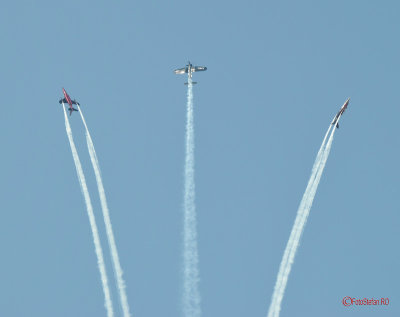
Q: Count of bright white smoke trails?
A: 5